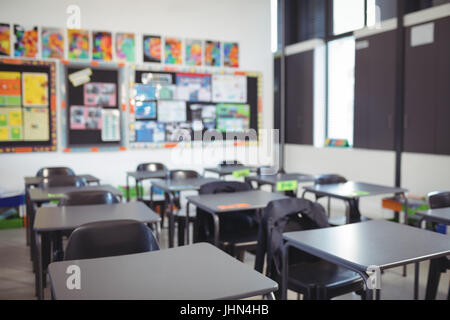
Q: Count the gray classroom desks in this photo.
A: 12